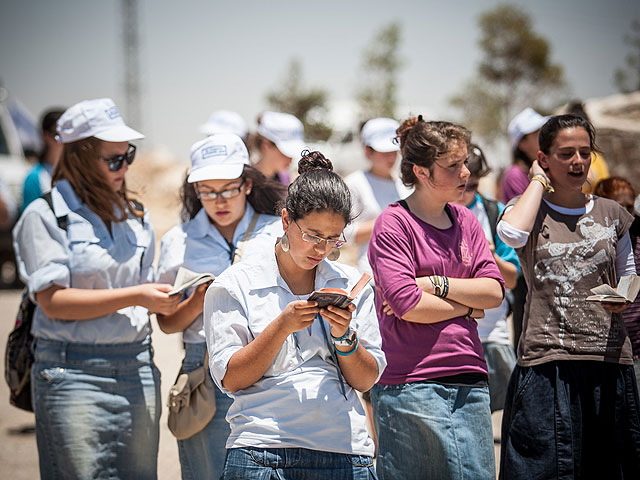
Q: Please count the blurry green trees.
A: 4